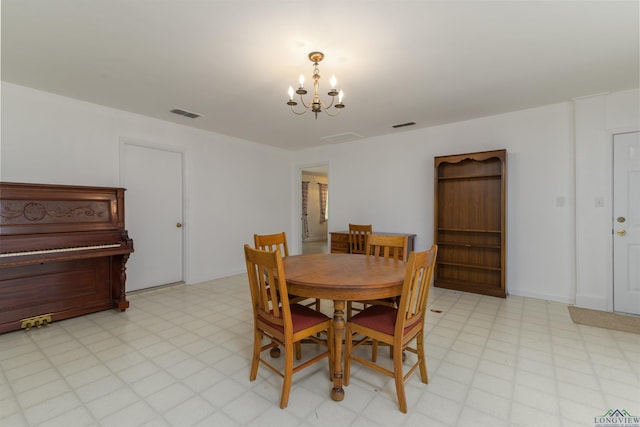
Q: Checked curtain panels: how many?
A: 2